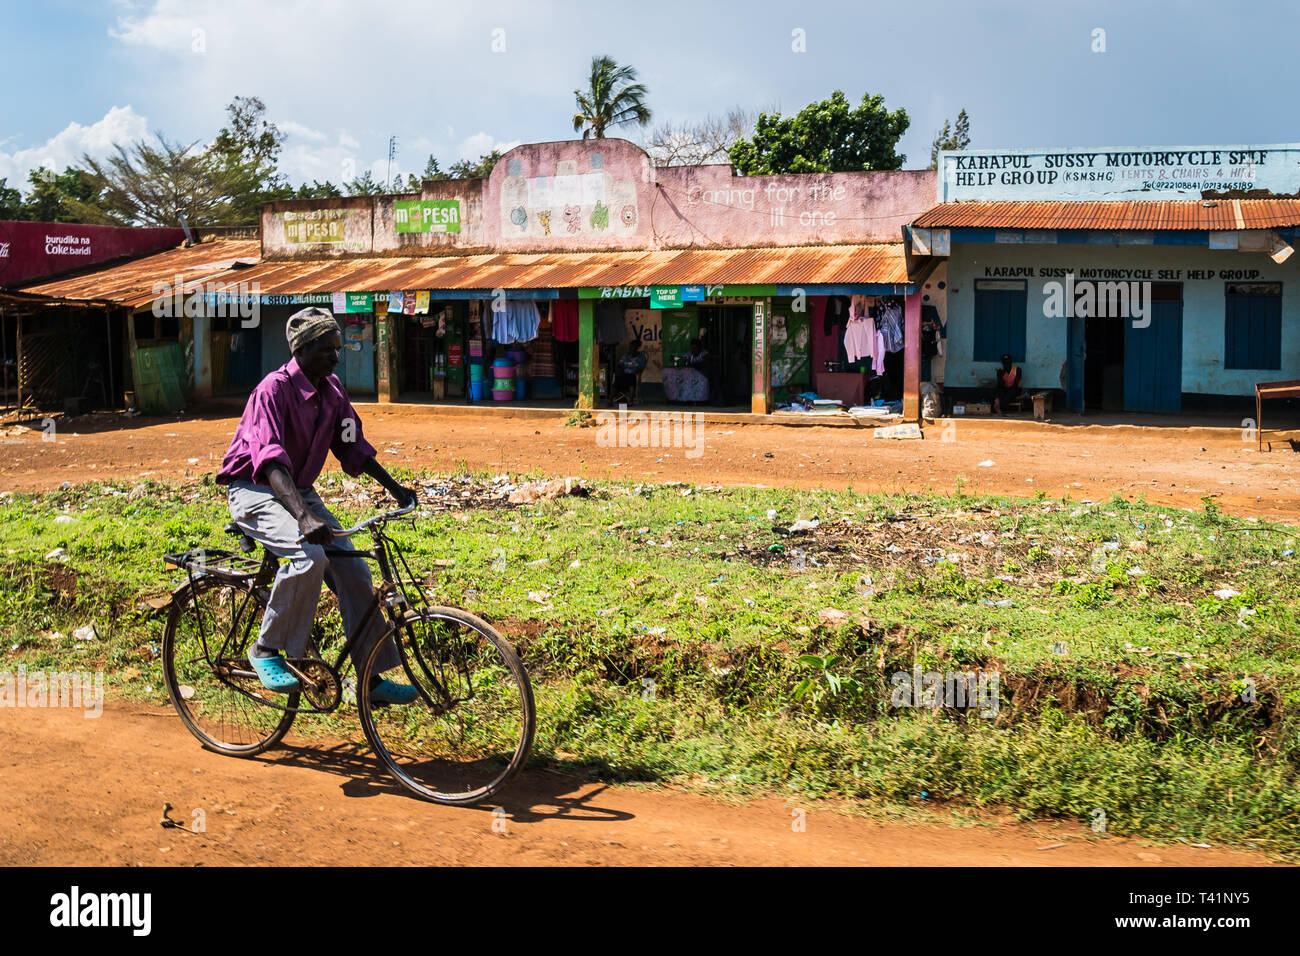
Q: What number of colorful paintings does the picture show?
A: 5